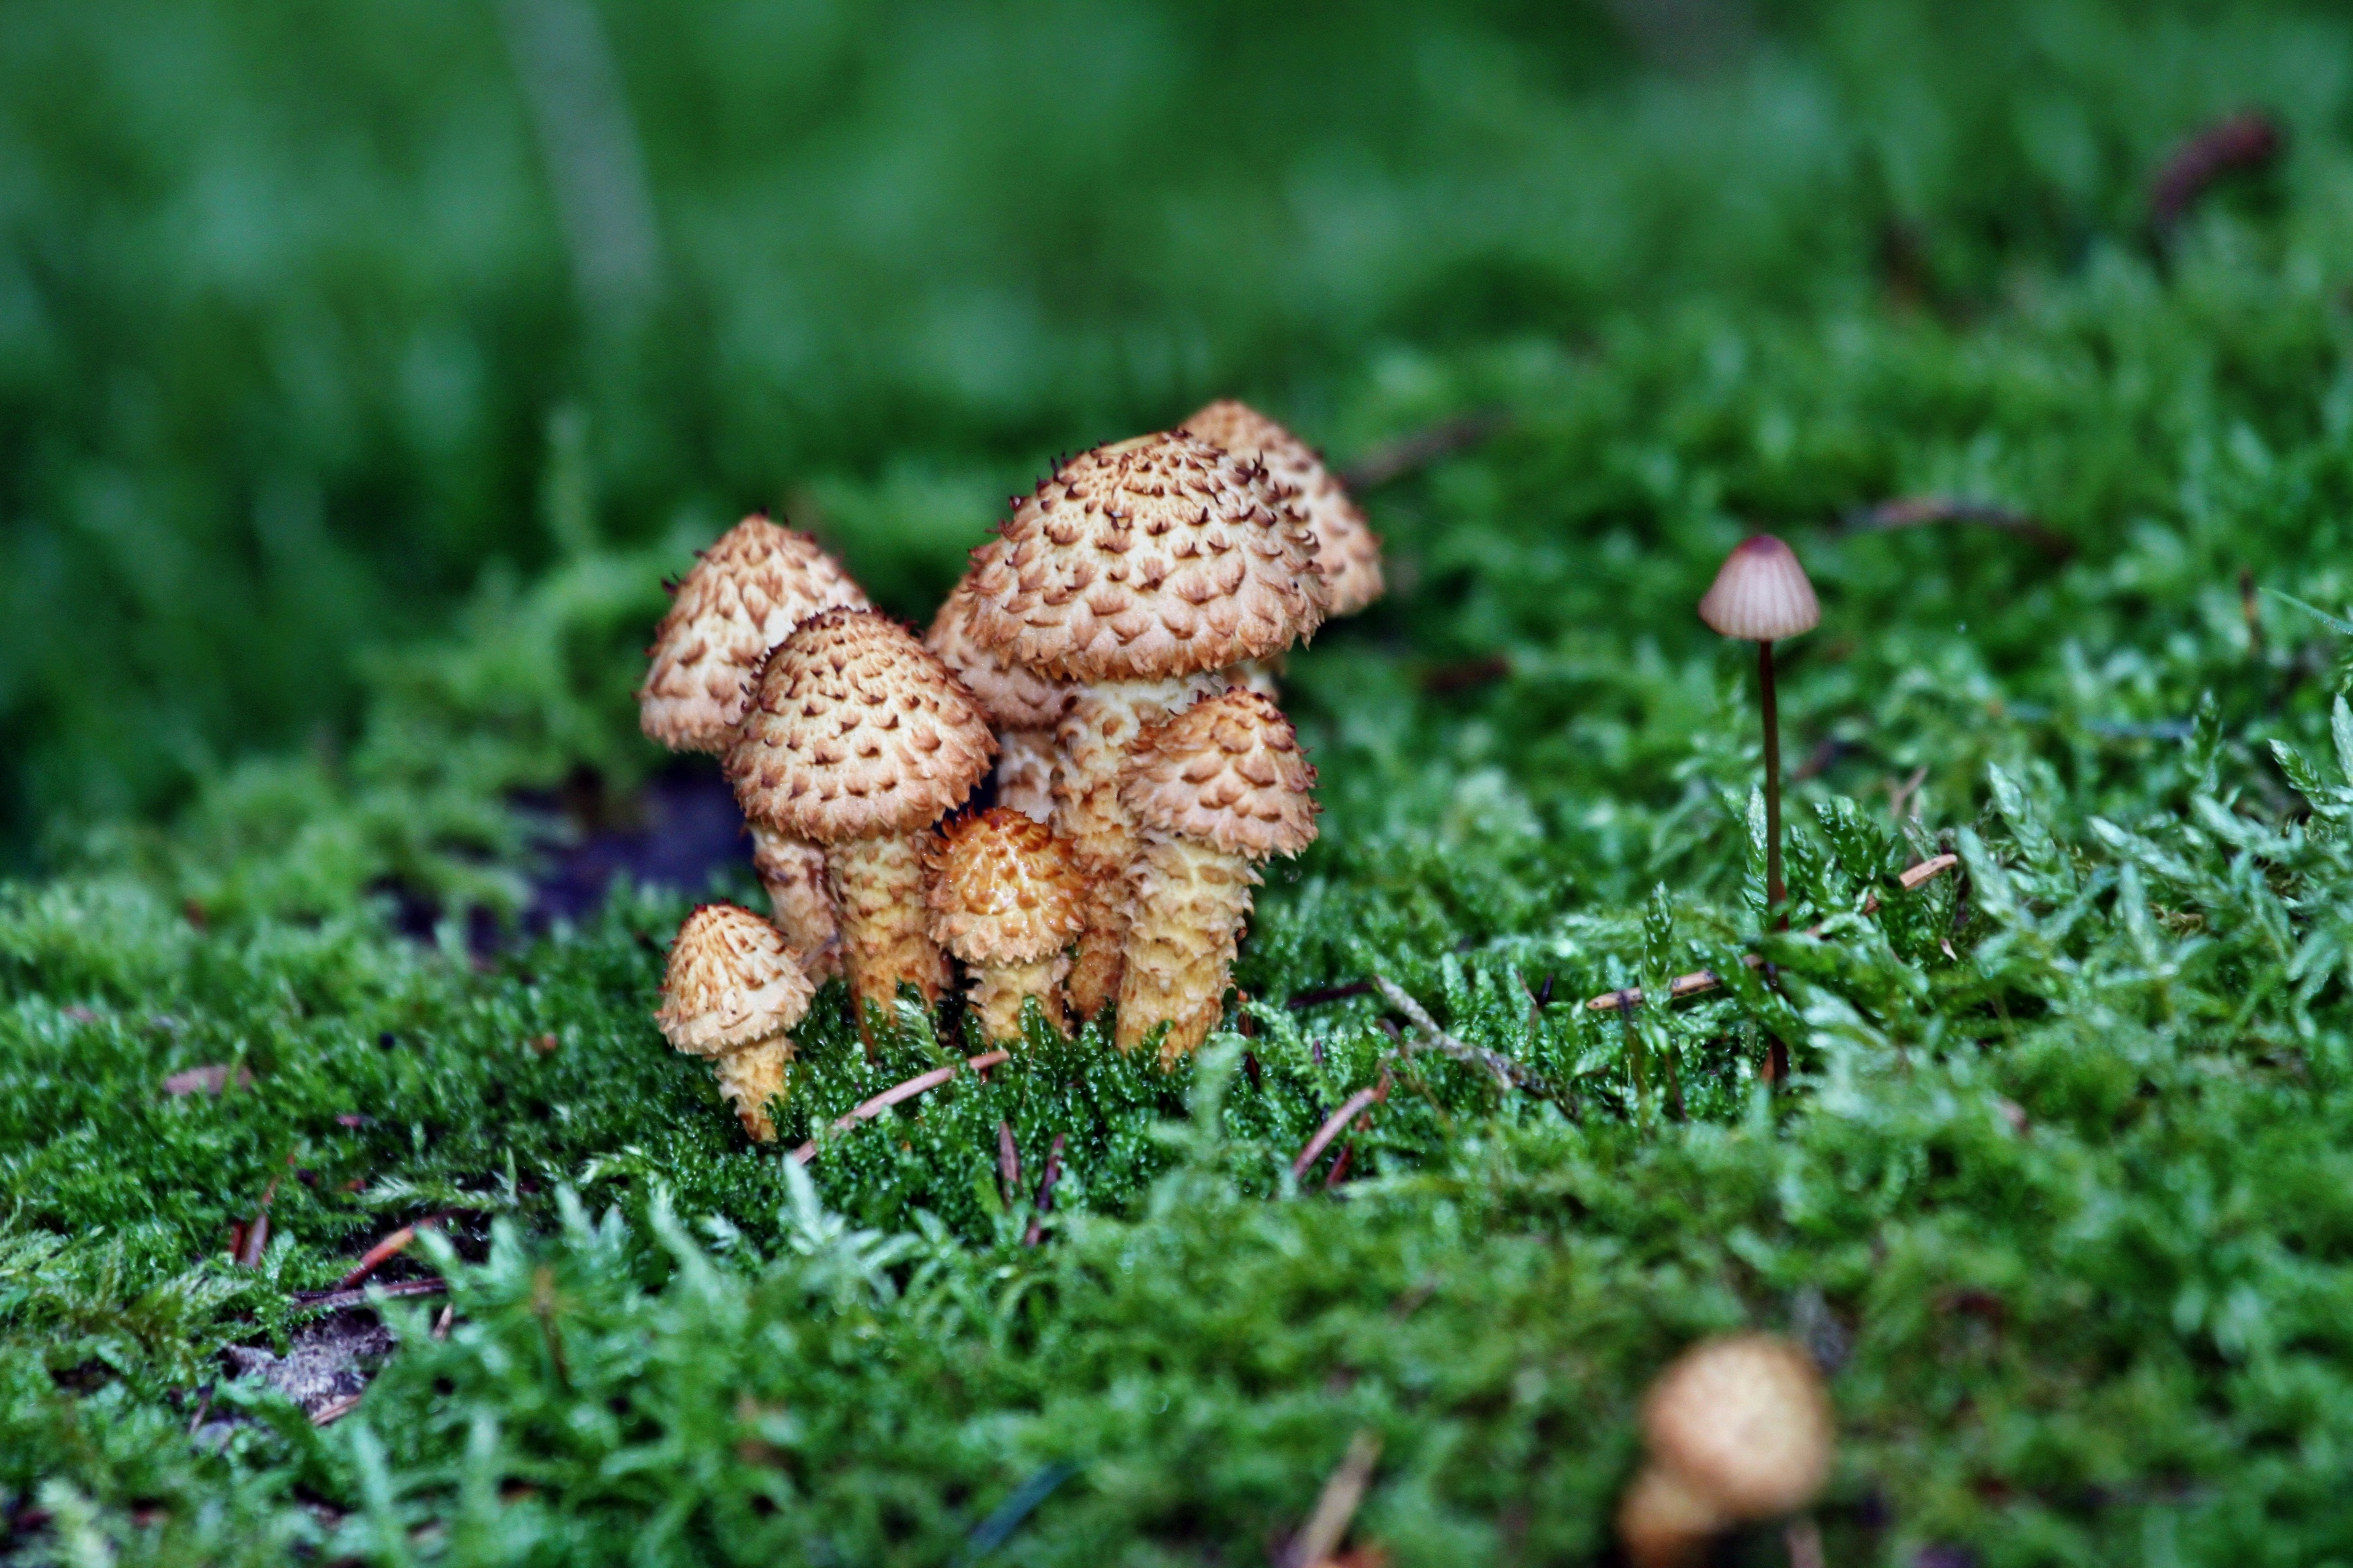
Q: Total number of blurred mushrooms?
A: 1